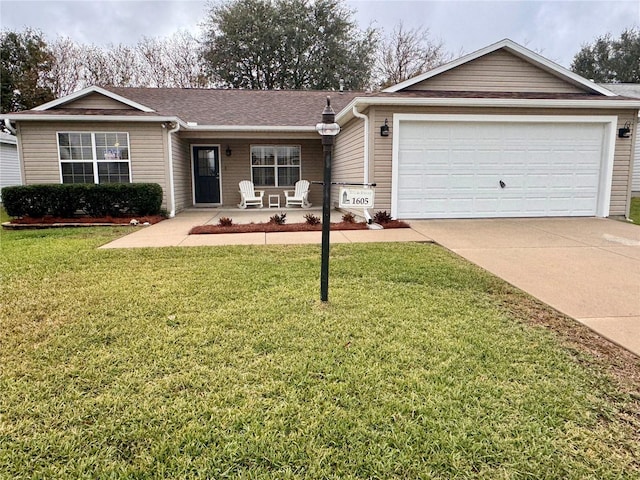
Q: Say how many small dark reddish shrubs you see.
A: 5